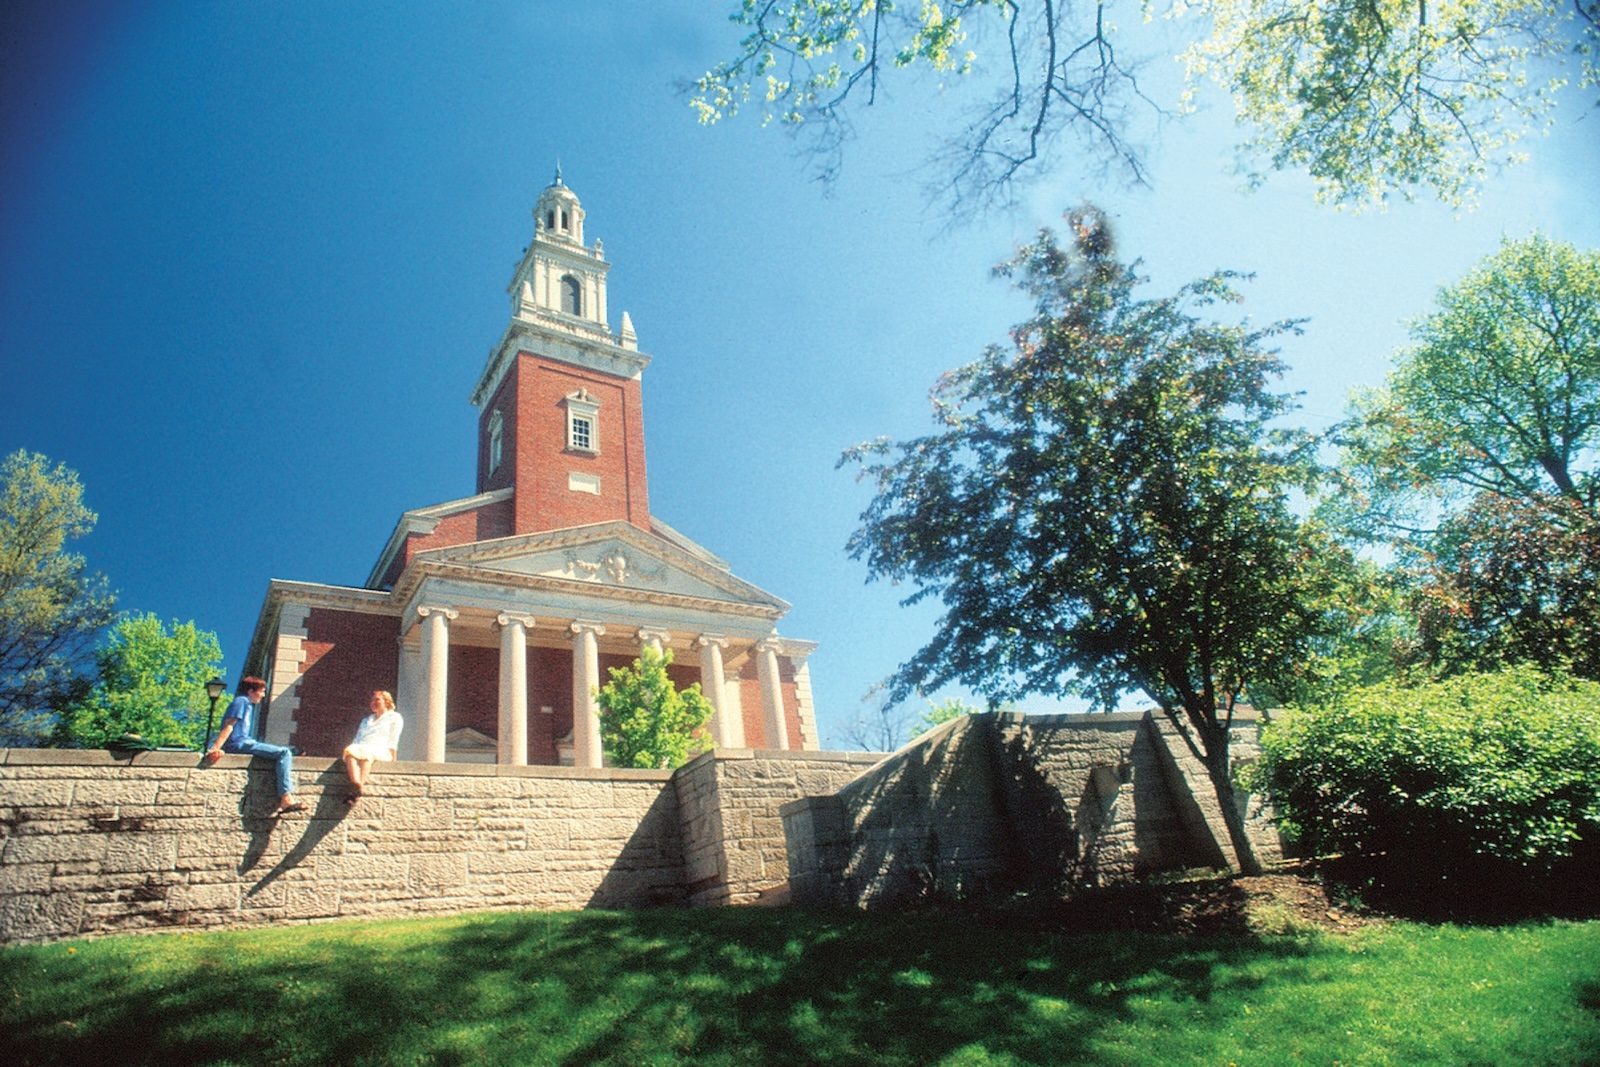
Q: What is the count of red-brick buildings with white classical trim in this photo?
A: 1